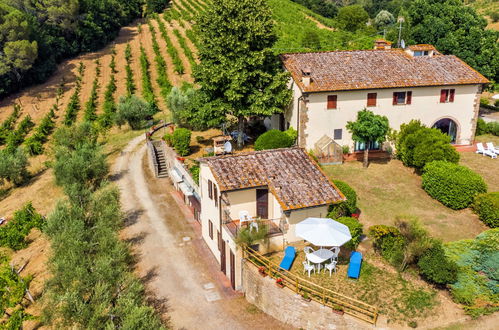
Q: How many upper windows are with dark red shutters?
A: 4